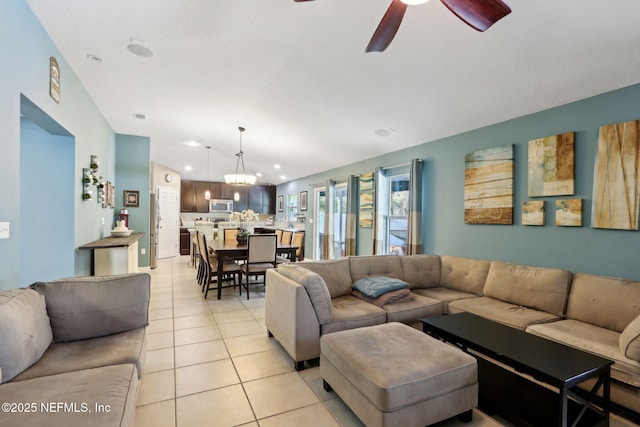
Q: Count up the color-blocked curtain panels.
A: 4